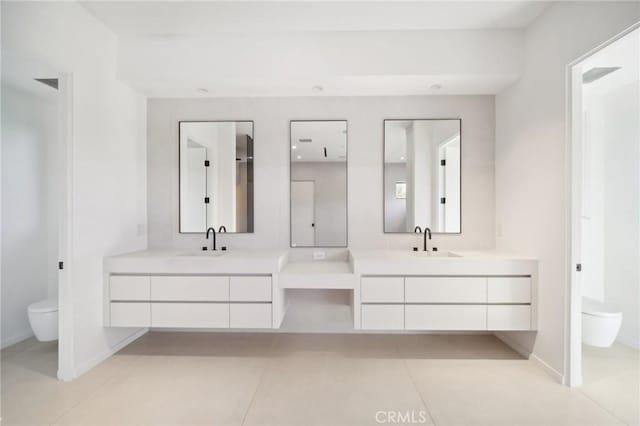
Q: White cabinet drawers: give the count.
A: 12